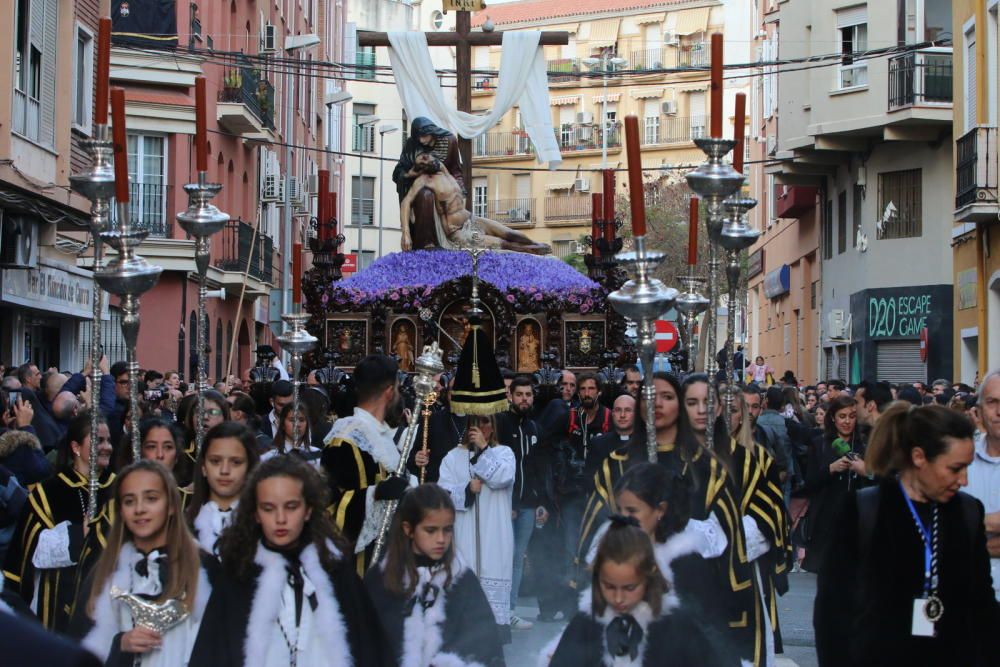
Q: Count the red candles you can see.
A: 12